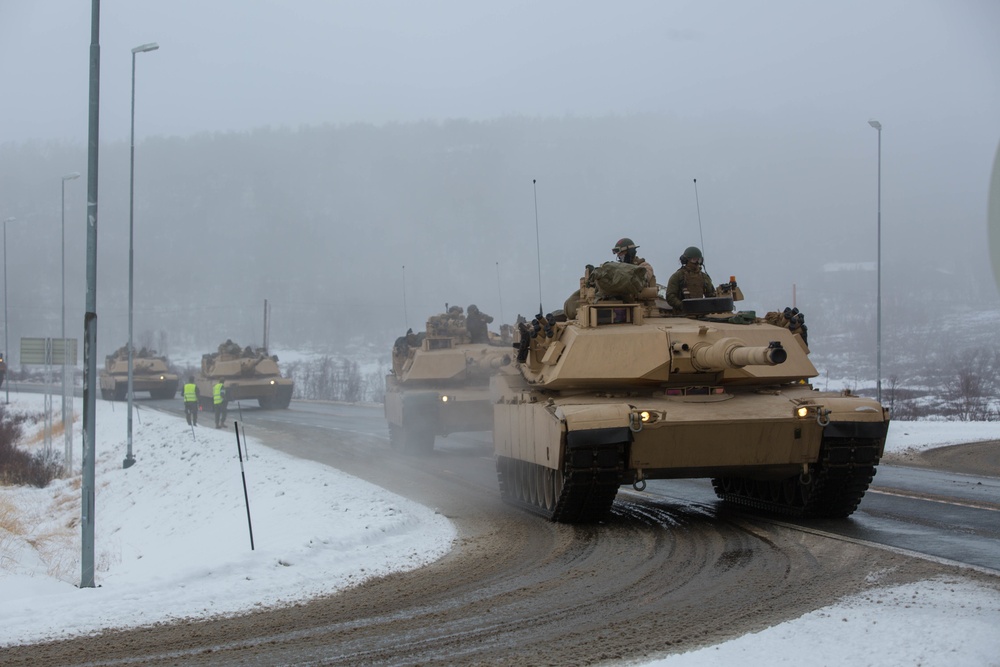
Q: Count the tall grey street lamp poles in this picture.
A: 5